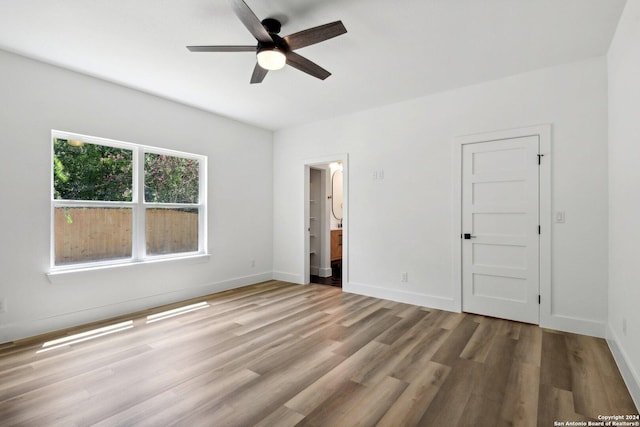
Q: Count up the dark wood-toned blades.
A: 5